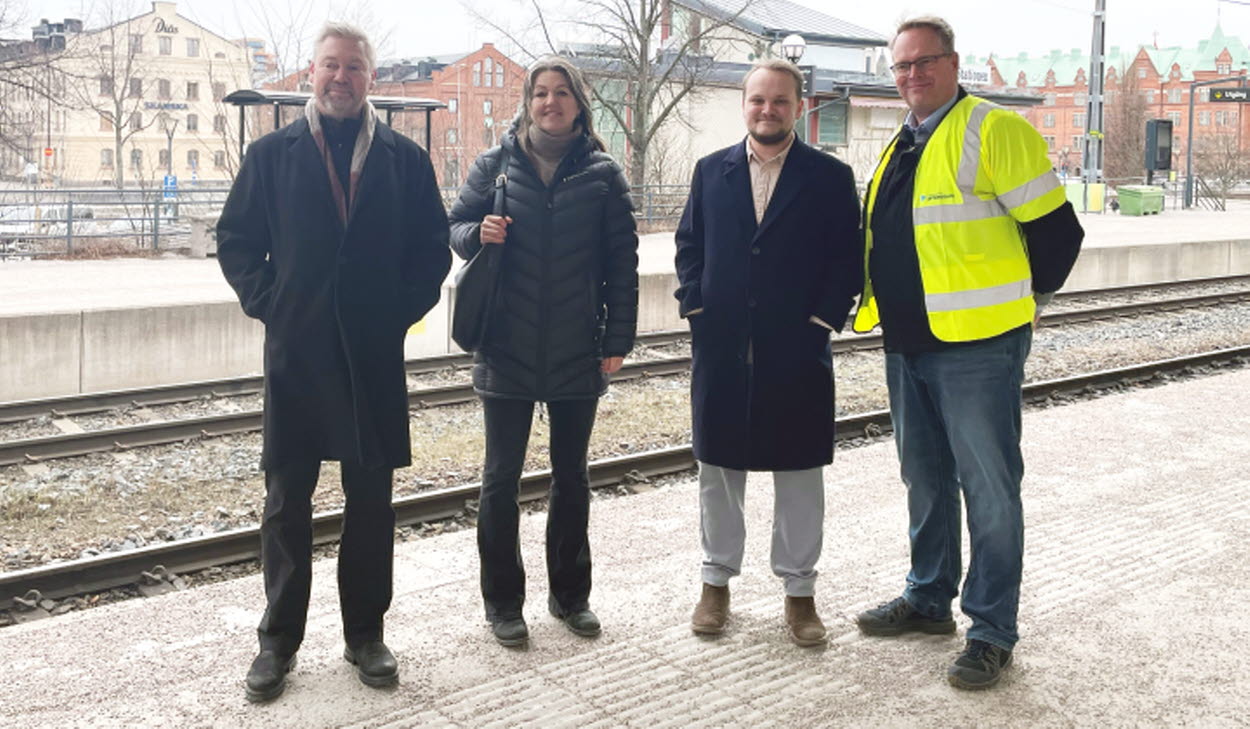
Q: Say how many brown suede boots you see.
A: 2